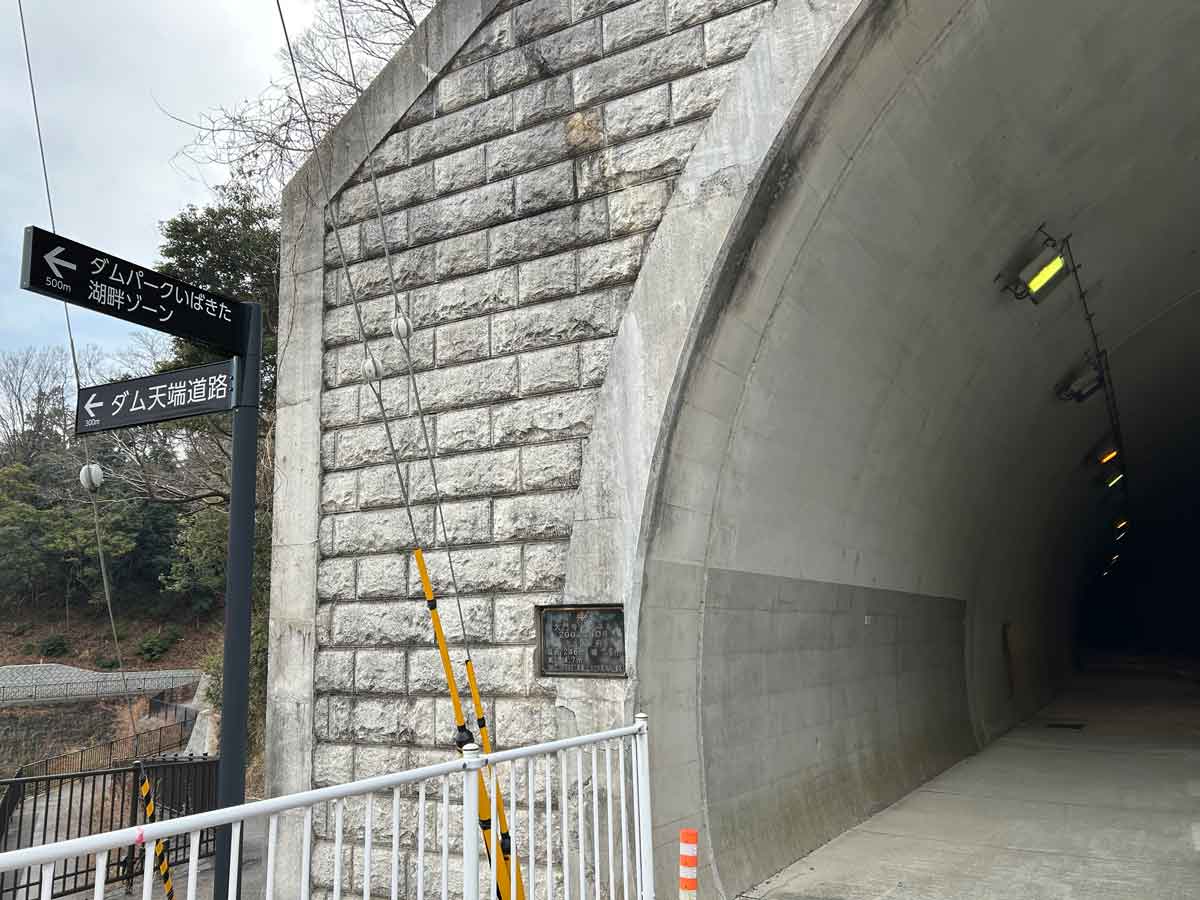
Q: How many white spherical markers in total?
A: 3